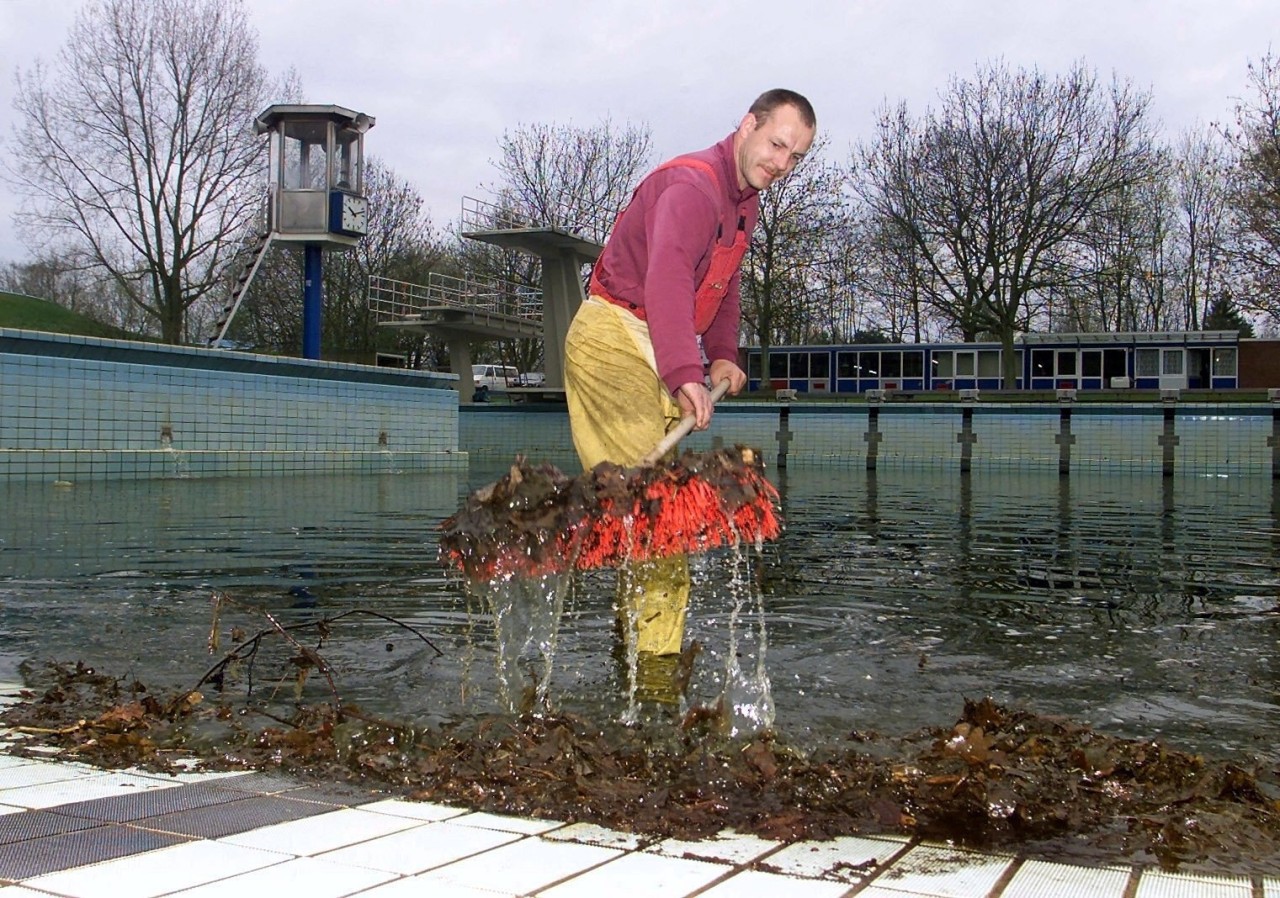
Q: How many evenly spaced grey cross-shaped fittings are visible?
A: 6